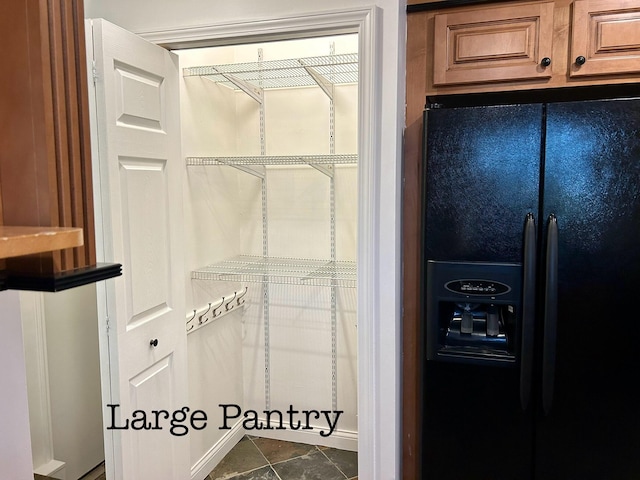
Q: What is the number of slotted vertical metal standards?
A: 2